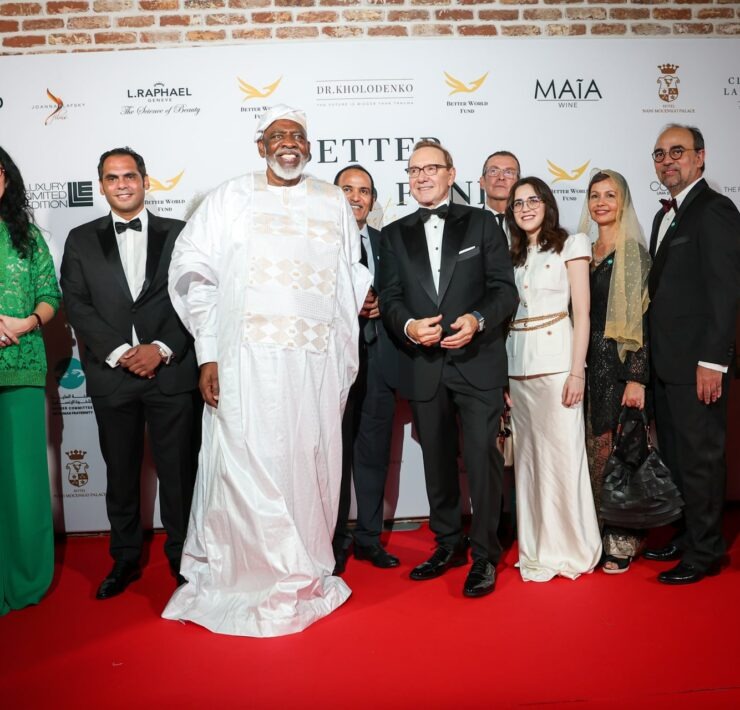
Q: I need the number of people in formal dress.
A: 9